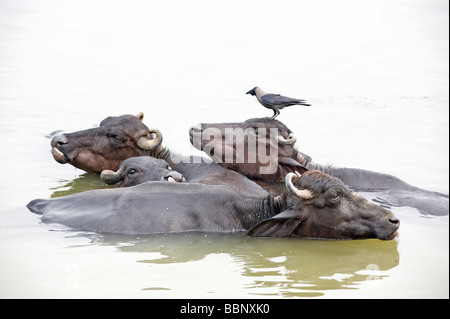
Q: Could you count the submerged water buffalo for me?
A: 4